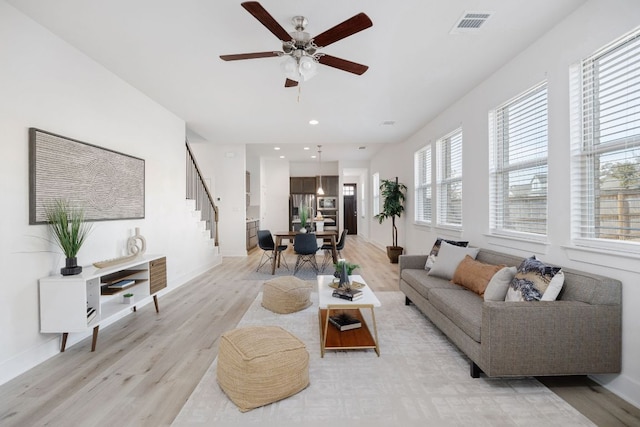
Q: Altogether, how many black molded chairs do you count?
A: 3